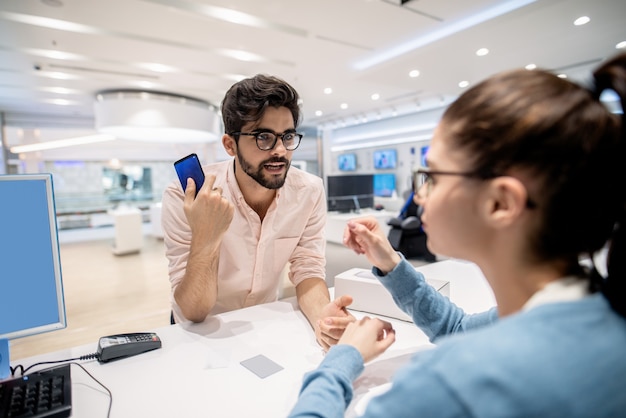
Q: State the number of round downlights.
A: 11